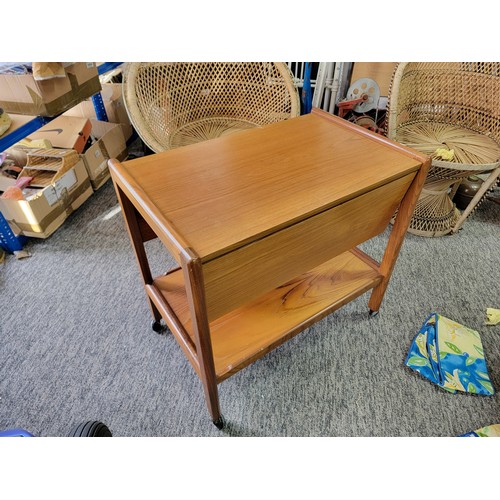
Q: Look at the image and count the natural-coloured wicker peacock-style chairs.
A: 2